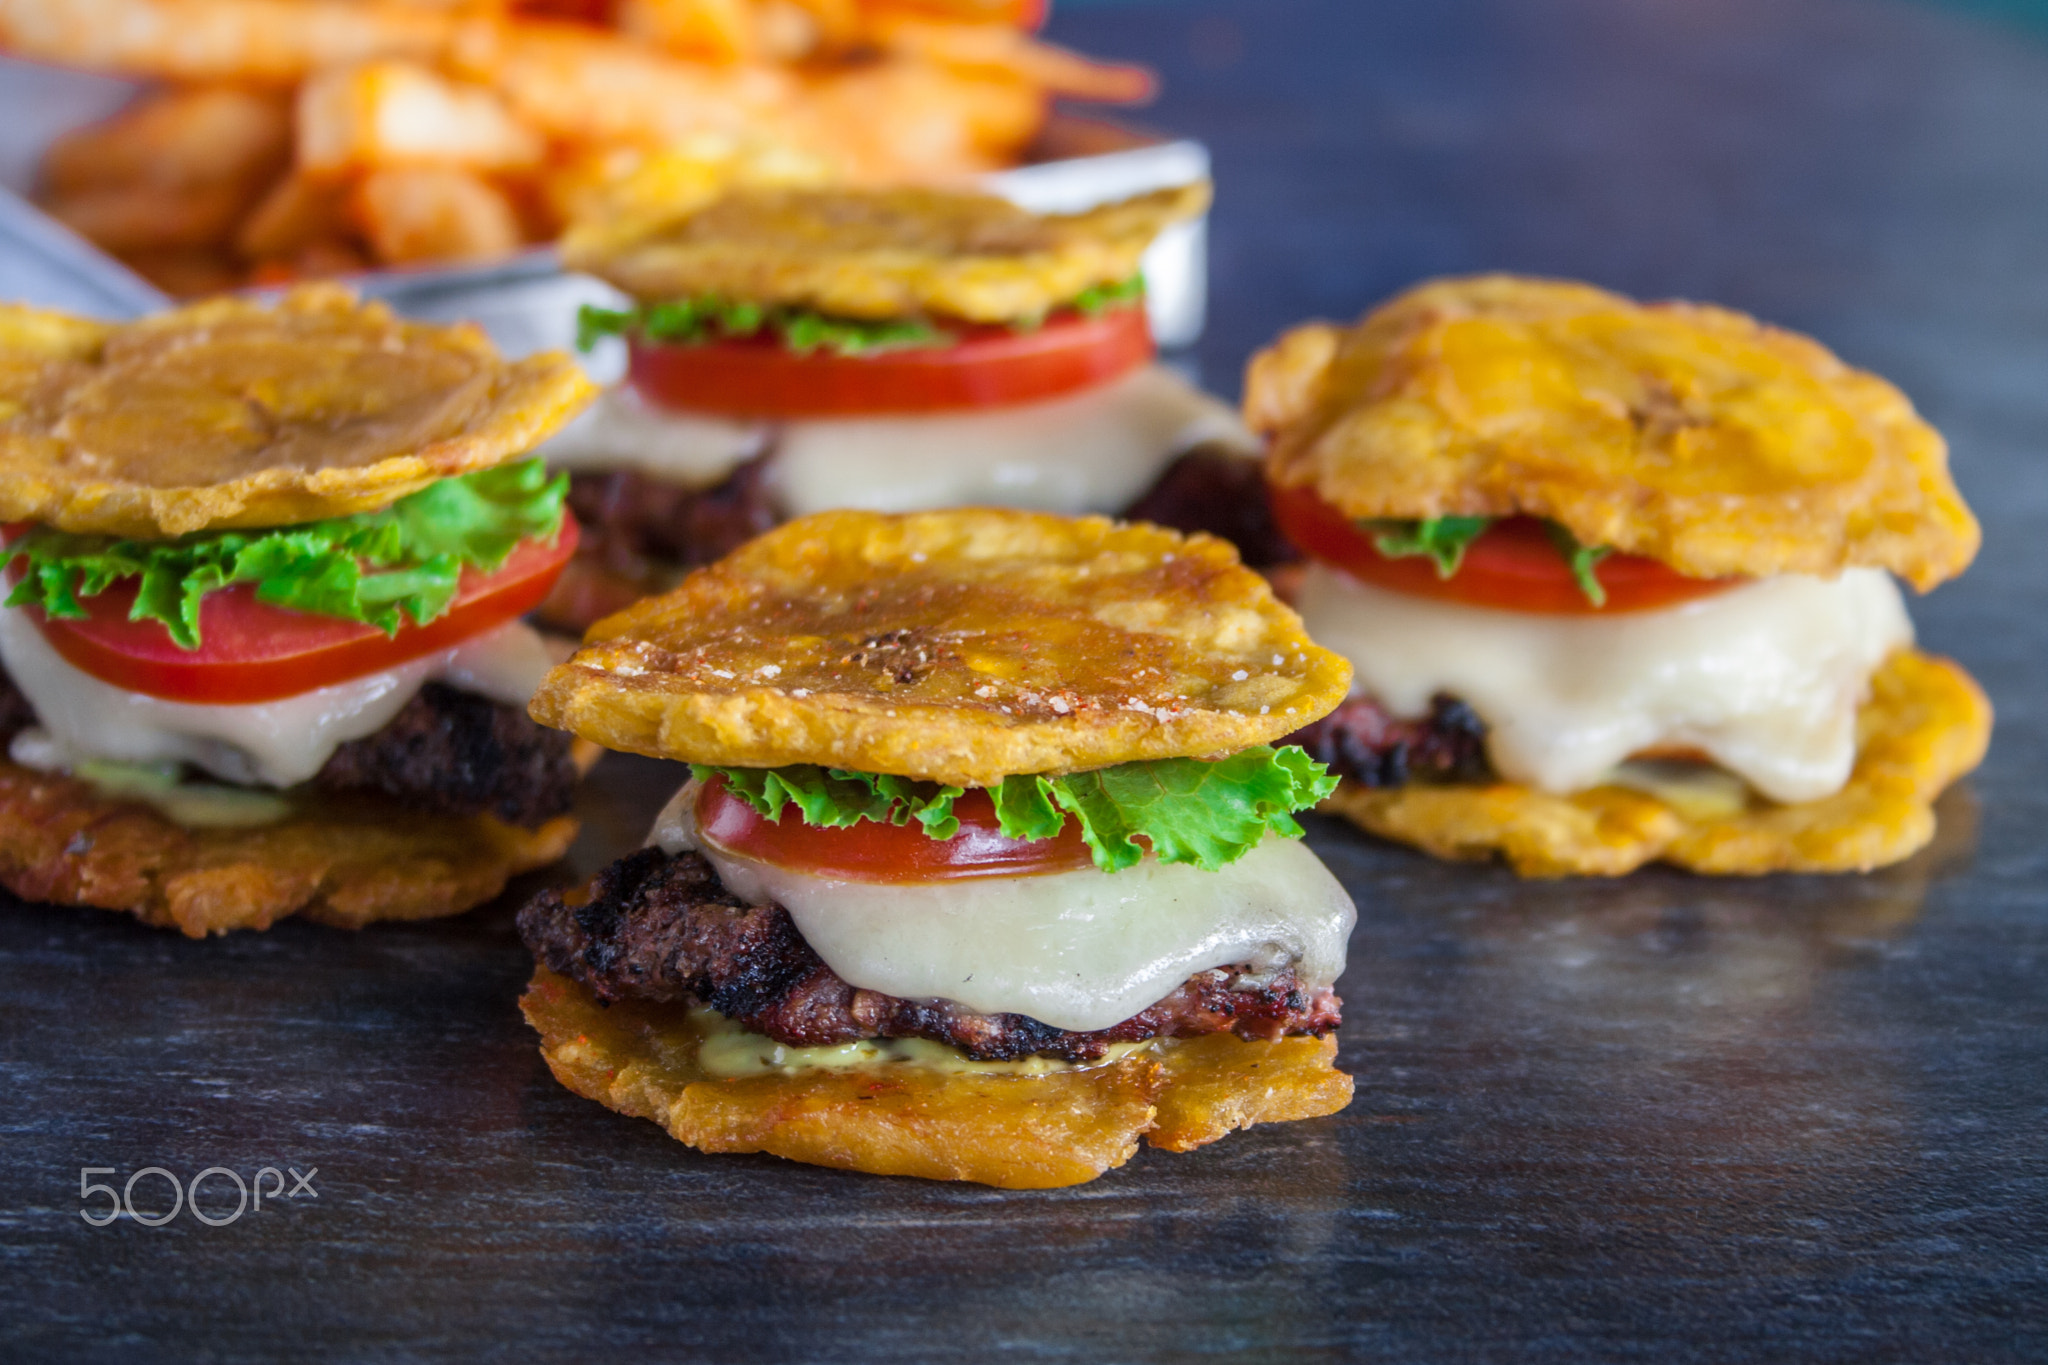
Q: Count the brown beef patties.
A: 4